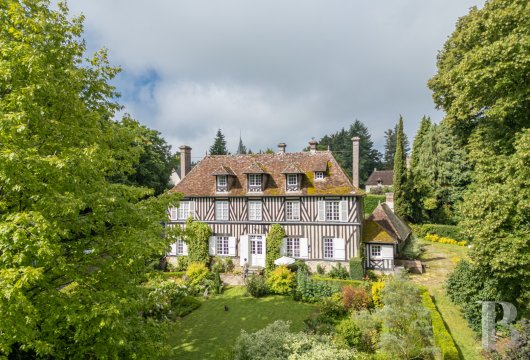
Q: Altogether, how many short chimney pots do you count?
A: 2